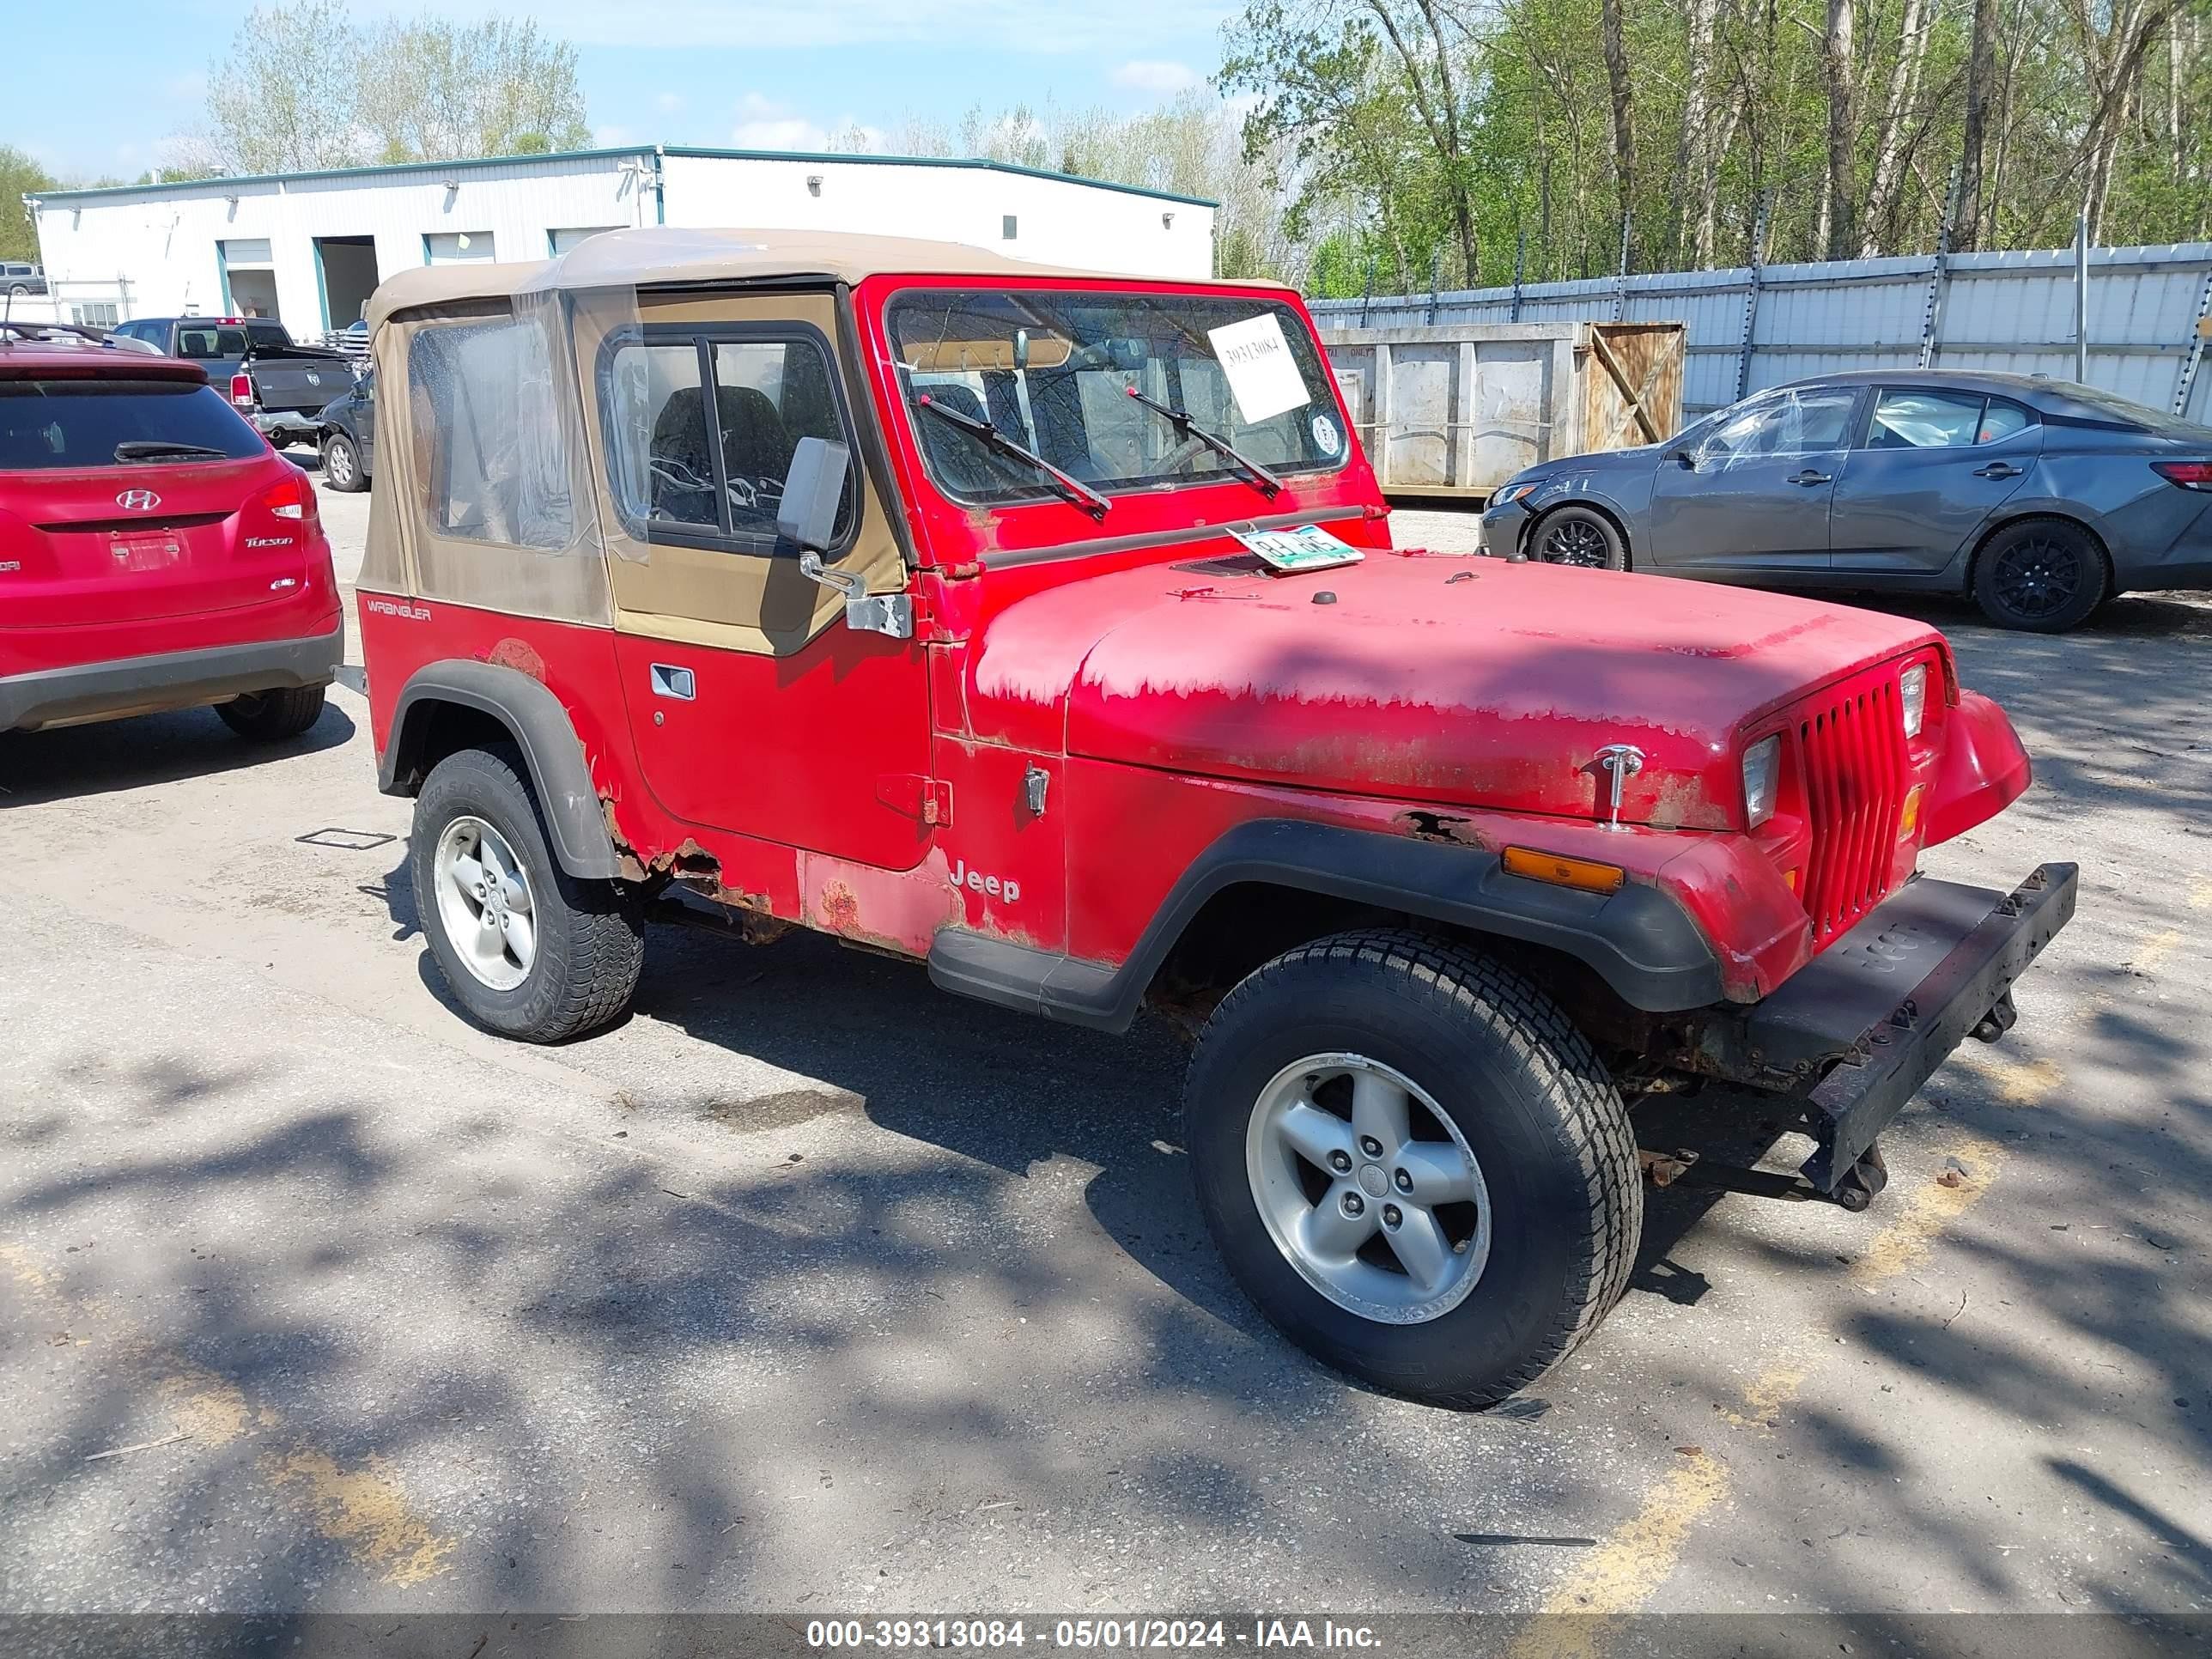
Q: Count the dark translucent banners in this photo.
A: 1